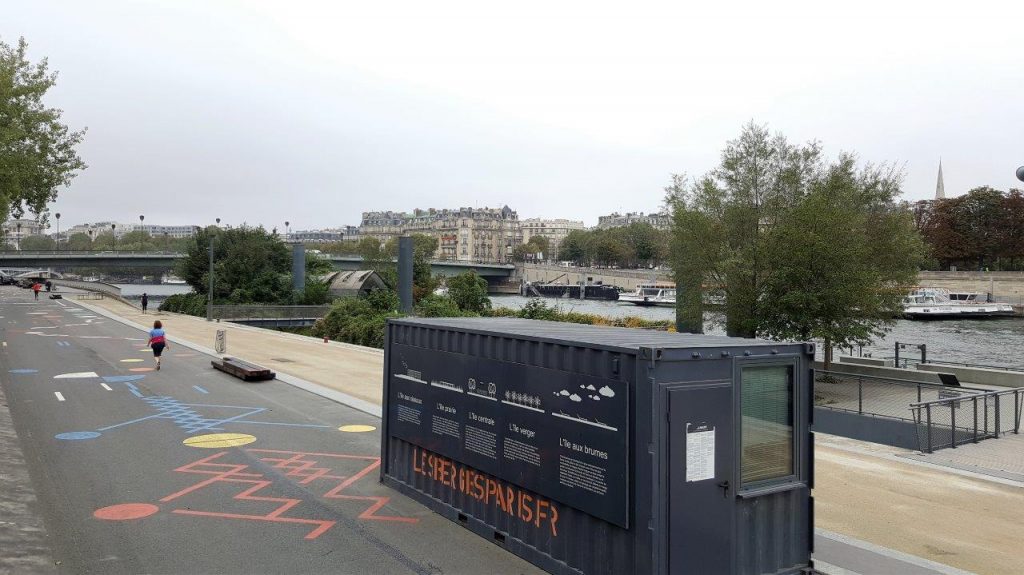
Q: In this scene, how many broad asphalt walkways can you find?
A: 1